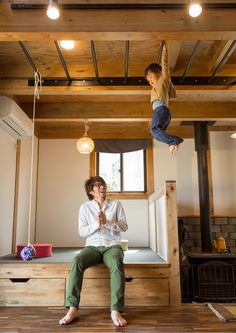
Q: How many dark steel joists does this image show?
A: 7